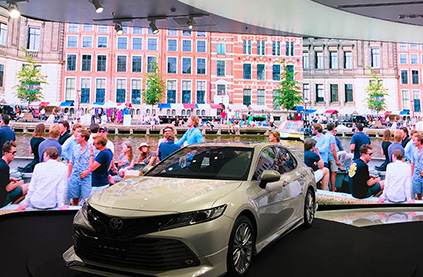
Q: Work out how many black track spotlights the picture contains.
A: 5